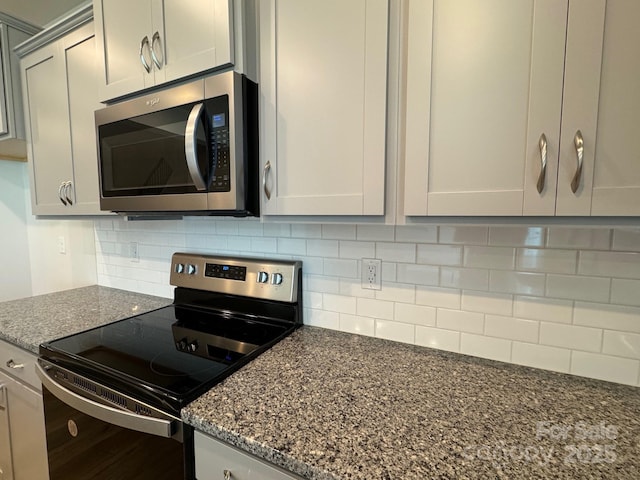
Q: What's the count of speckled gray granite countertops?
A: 2